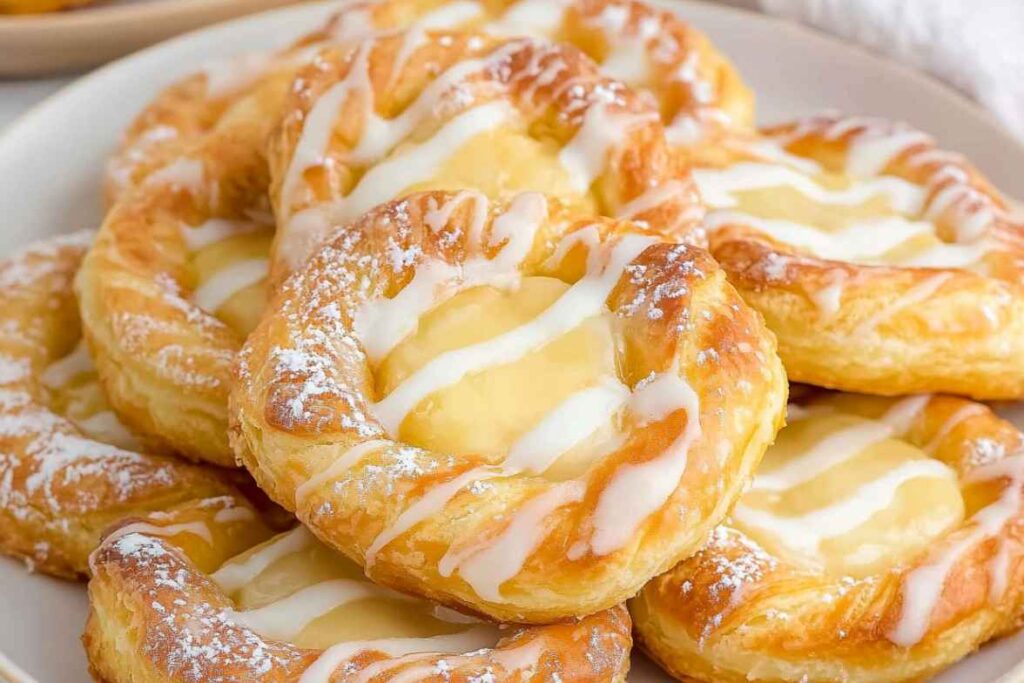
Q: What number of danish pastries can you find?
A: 9